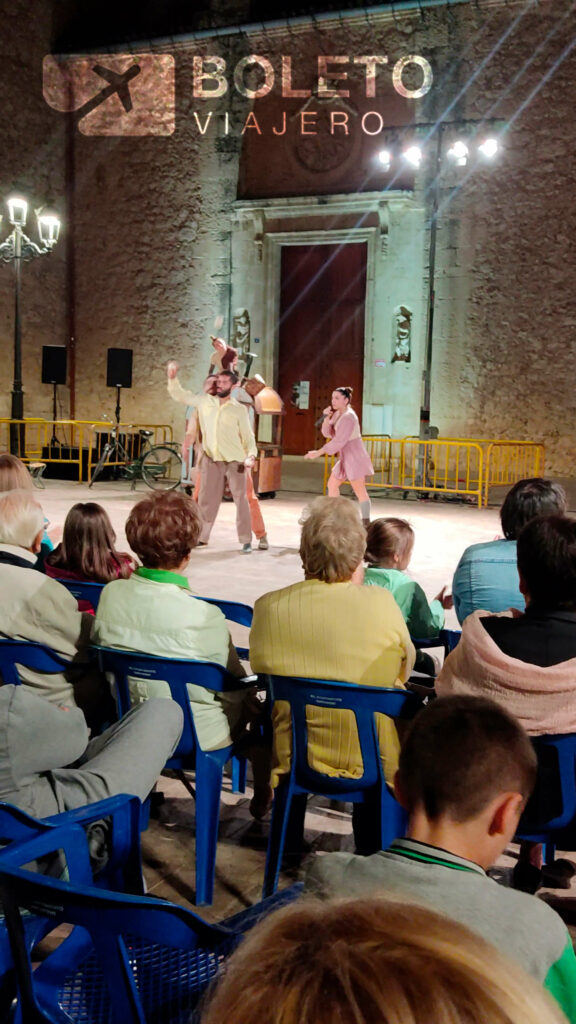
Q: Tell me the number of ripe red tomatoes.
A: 0